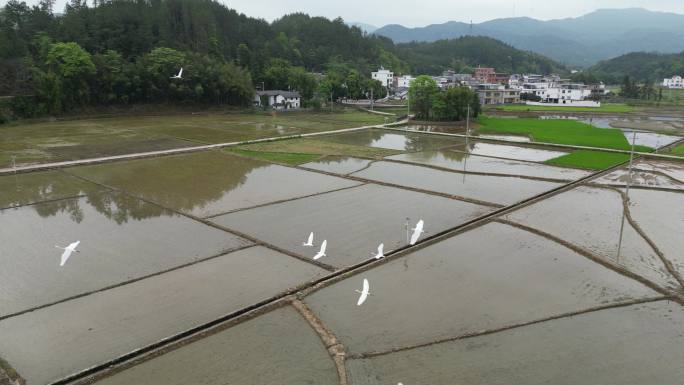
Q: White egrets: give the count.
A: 7